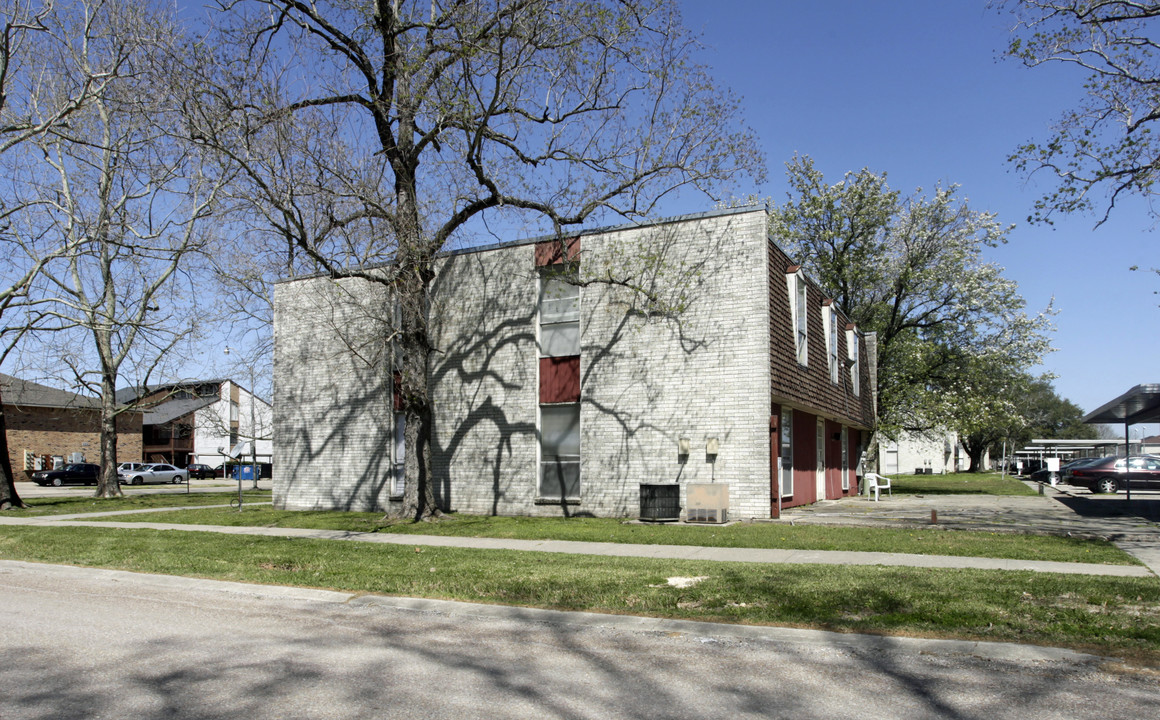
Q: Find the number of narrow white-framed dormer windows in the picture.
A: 3